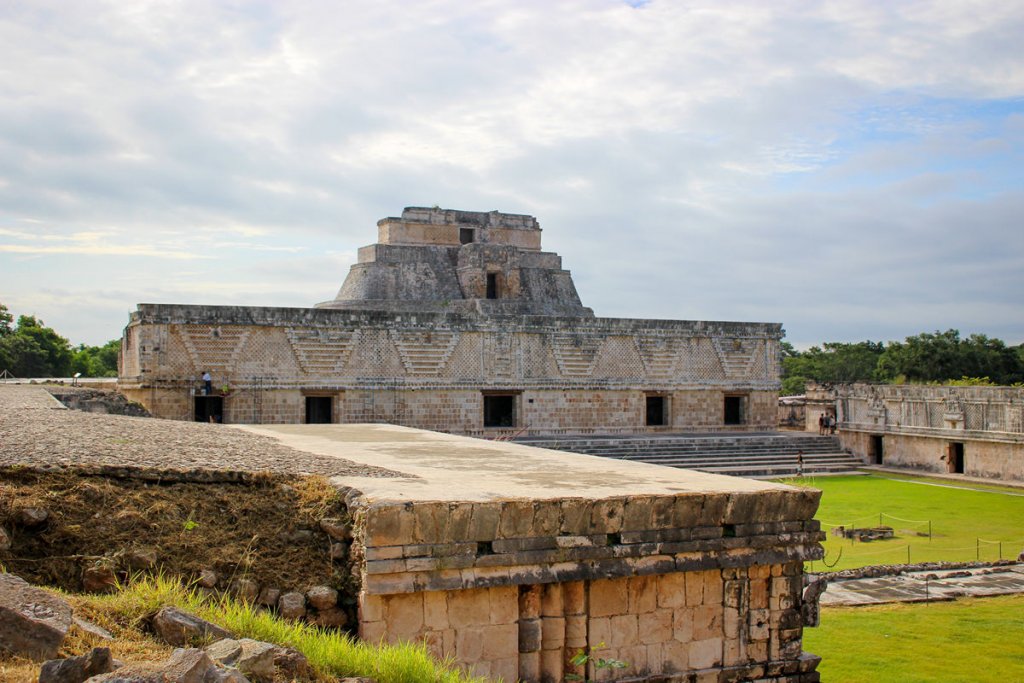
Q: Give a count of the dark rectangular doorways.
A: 9